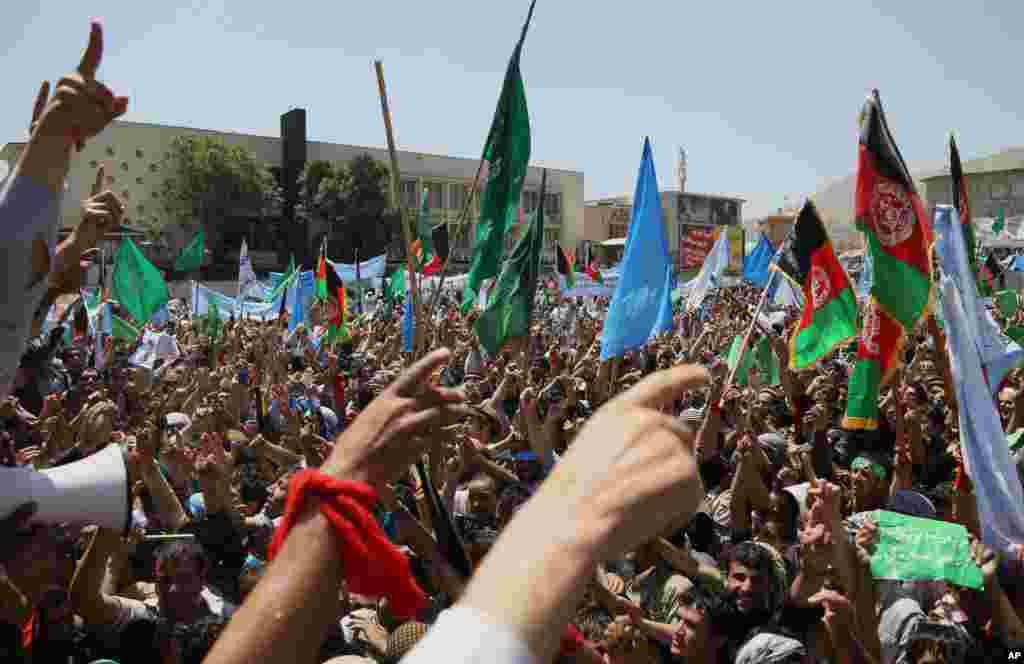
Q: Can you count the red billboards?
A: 1